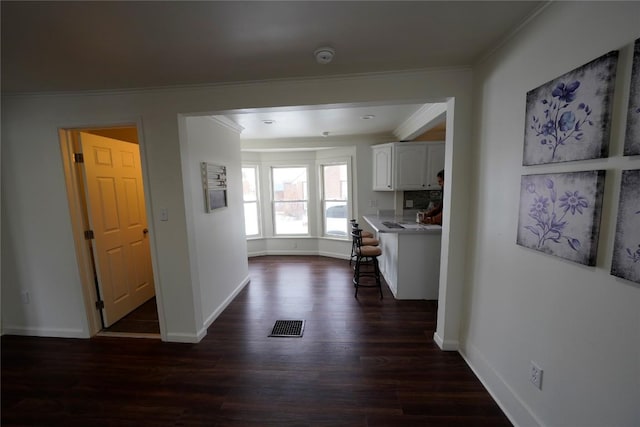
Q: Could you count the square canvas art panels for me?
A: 4